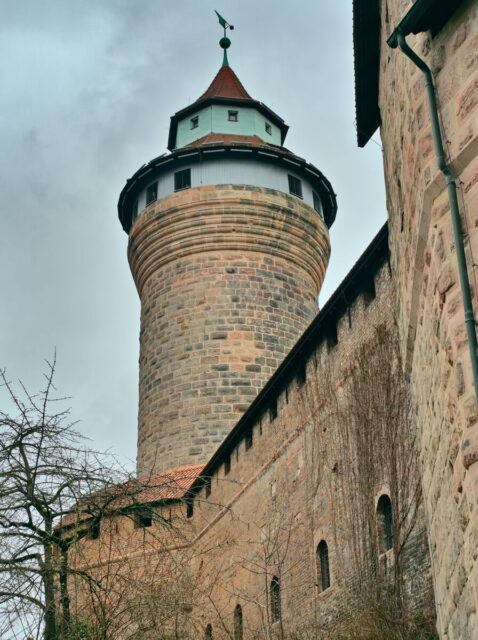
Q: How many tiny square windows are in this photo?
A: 3